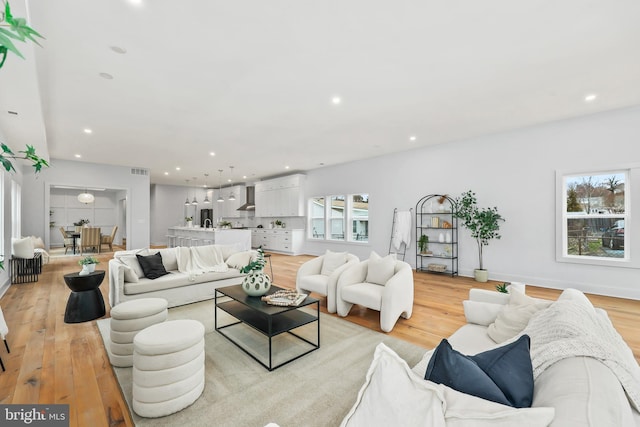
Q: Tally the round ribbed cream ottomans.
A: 2